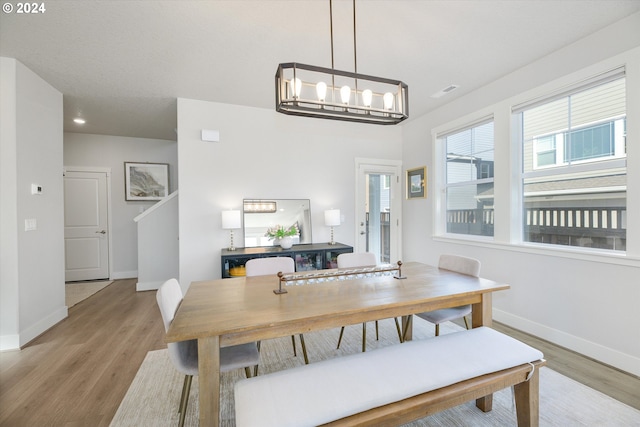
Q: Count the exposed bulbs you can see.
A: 5